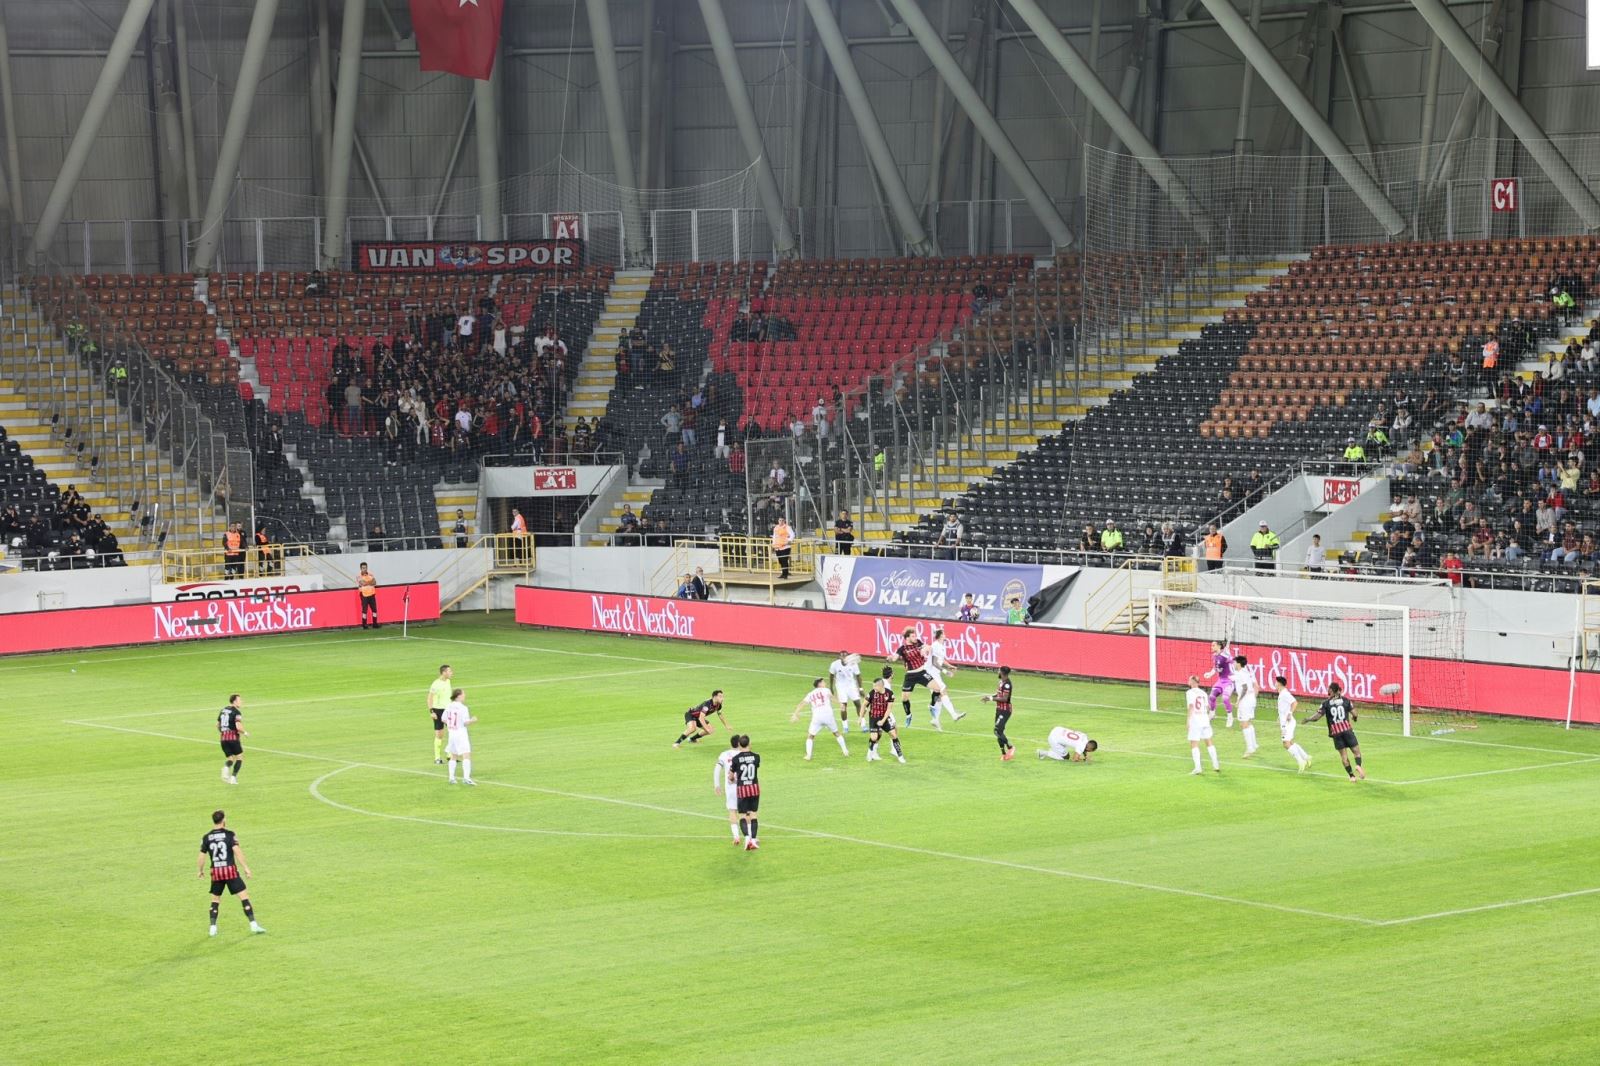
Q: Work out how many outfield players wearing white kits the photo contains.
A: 10